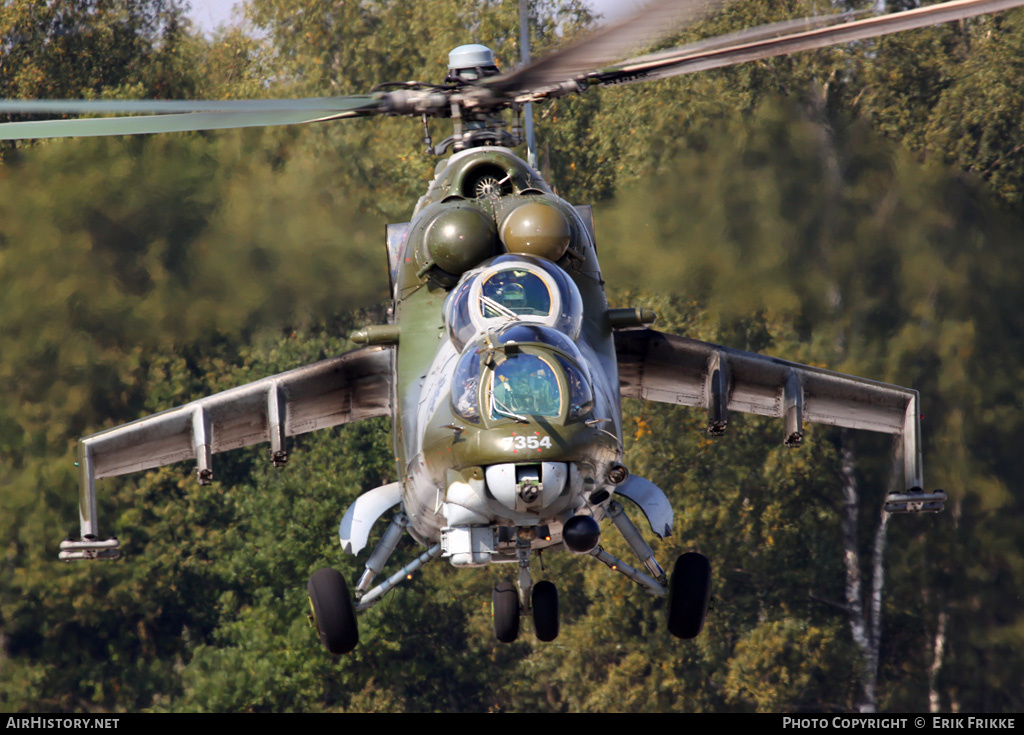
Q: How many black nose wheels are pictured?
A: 2